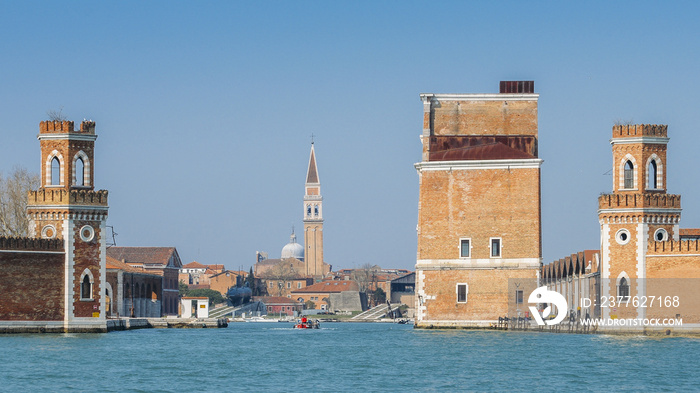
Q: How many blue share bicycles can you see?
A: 0